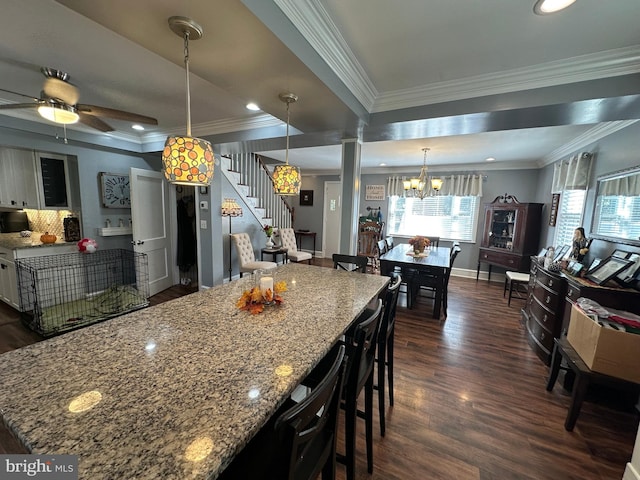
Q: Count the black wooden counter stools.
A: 4